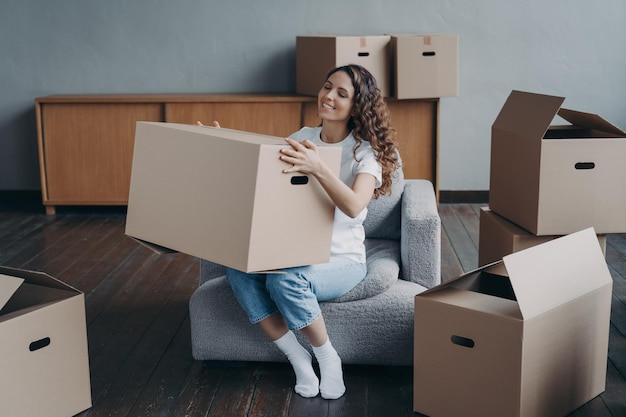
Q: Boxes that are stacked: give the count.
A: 2